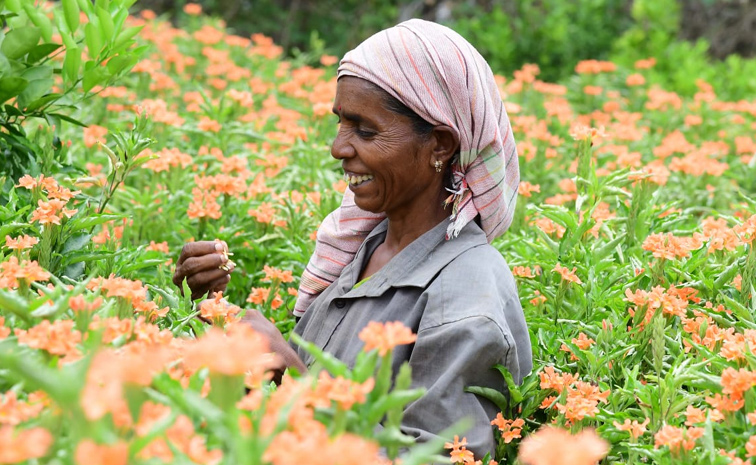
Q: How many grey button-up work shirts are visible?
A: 1